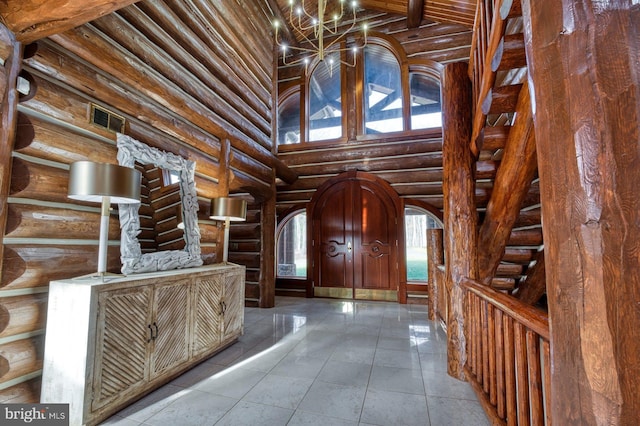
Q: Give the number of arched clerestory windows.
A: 4